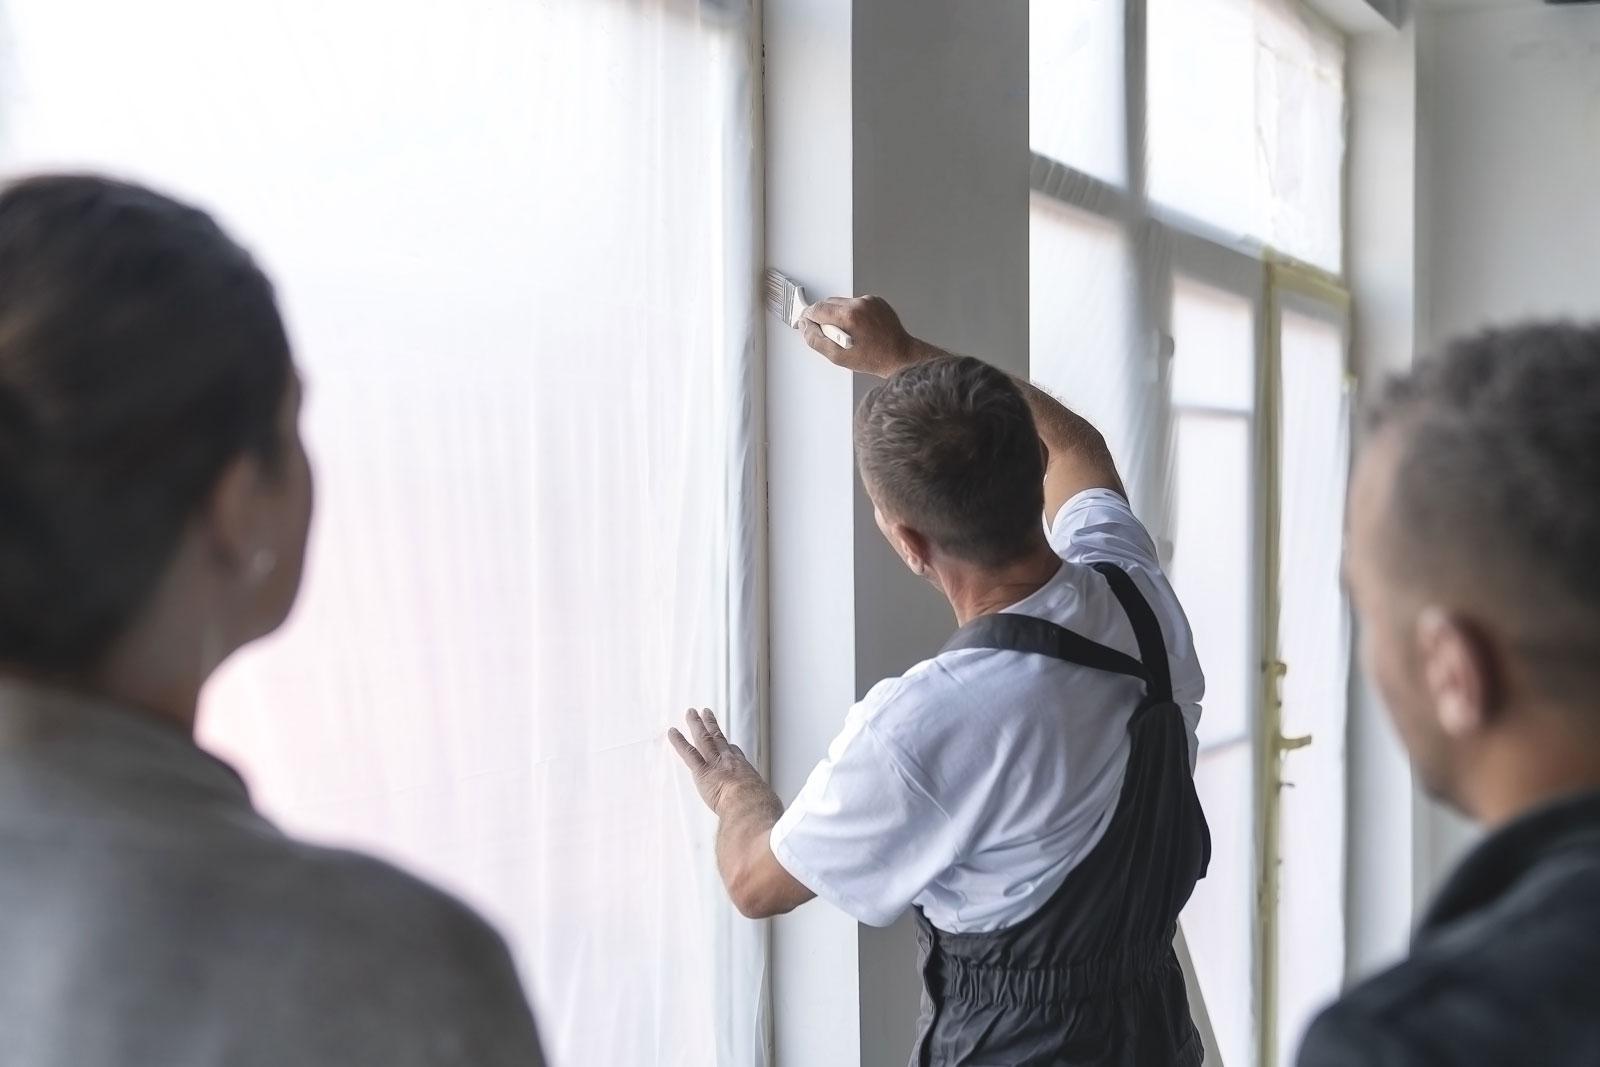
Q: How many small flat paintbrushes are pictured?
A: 1